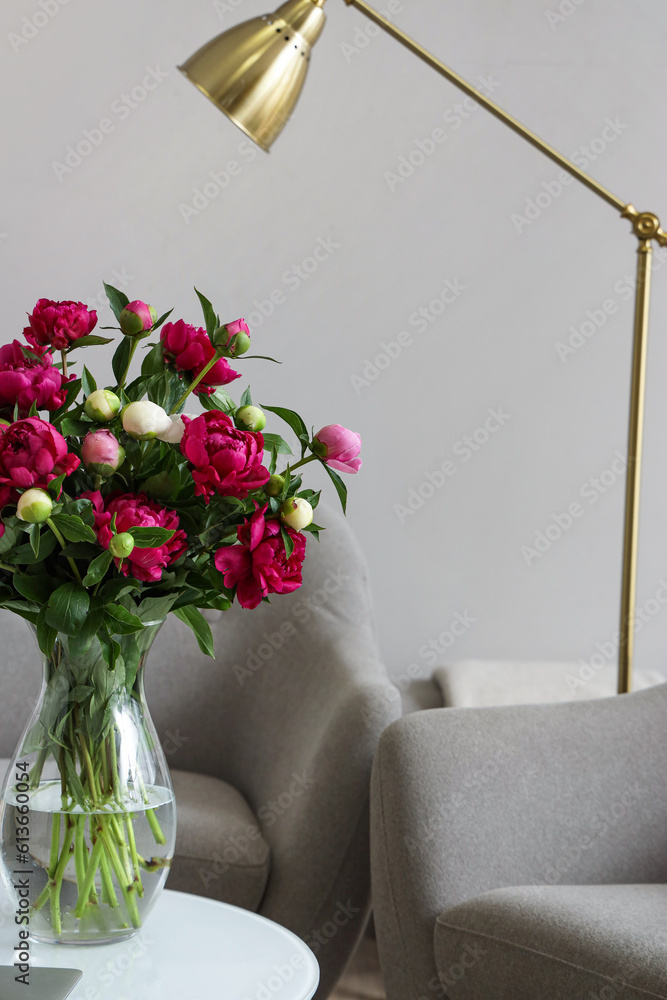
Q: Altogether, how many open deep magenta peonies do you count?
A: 7